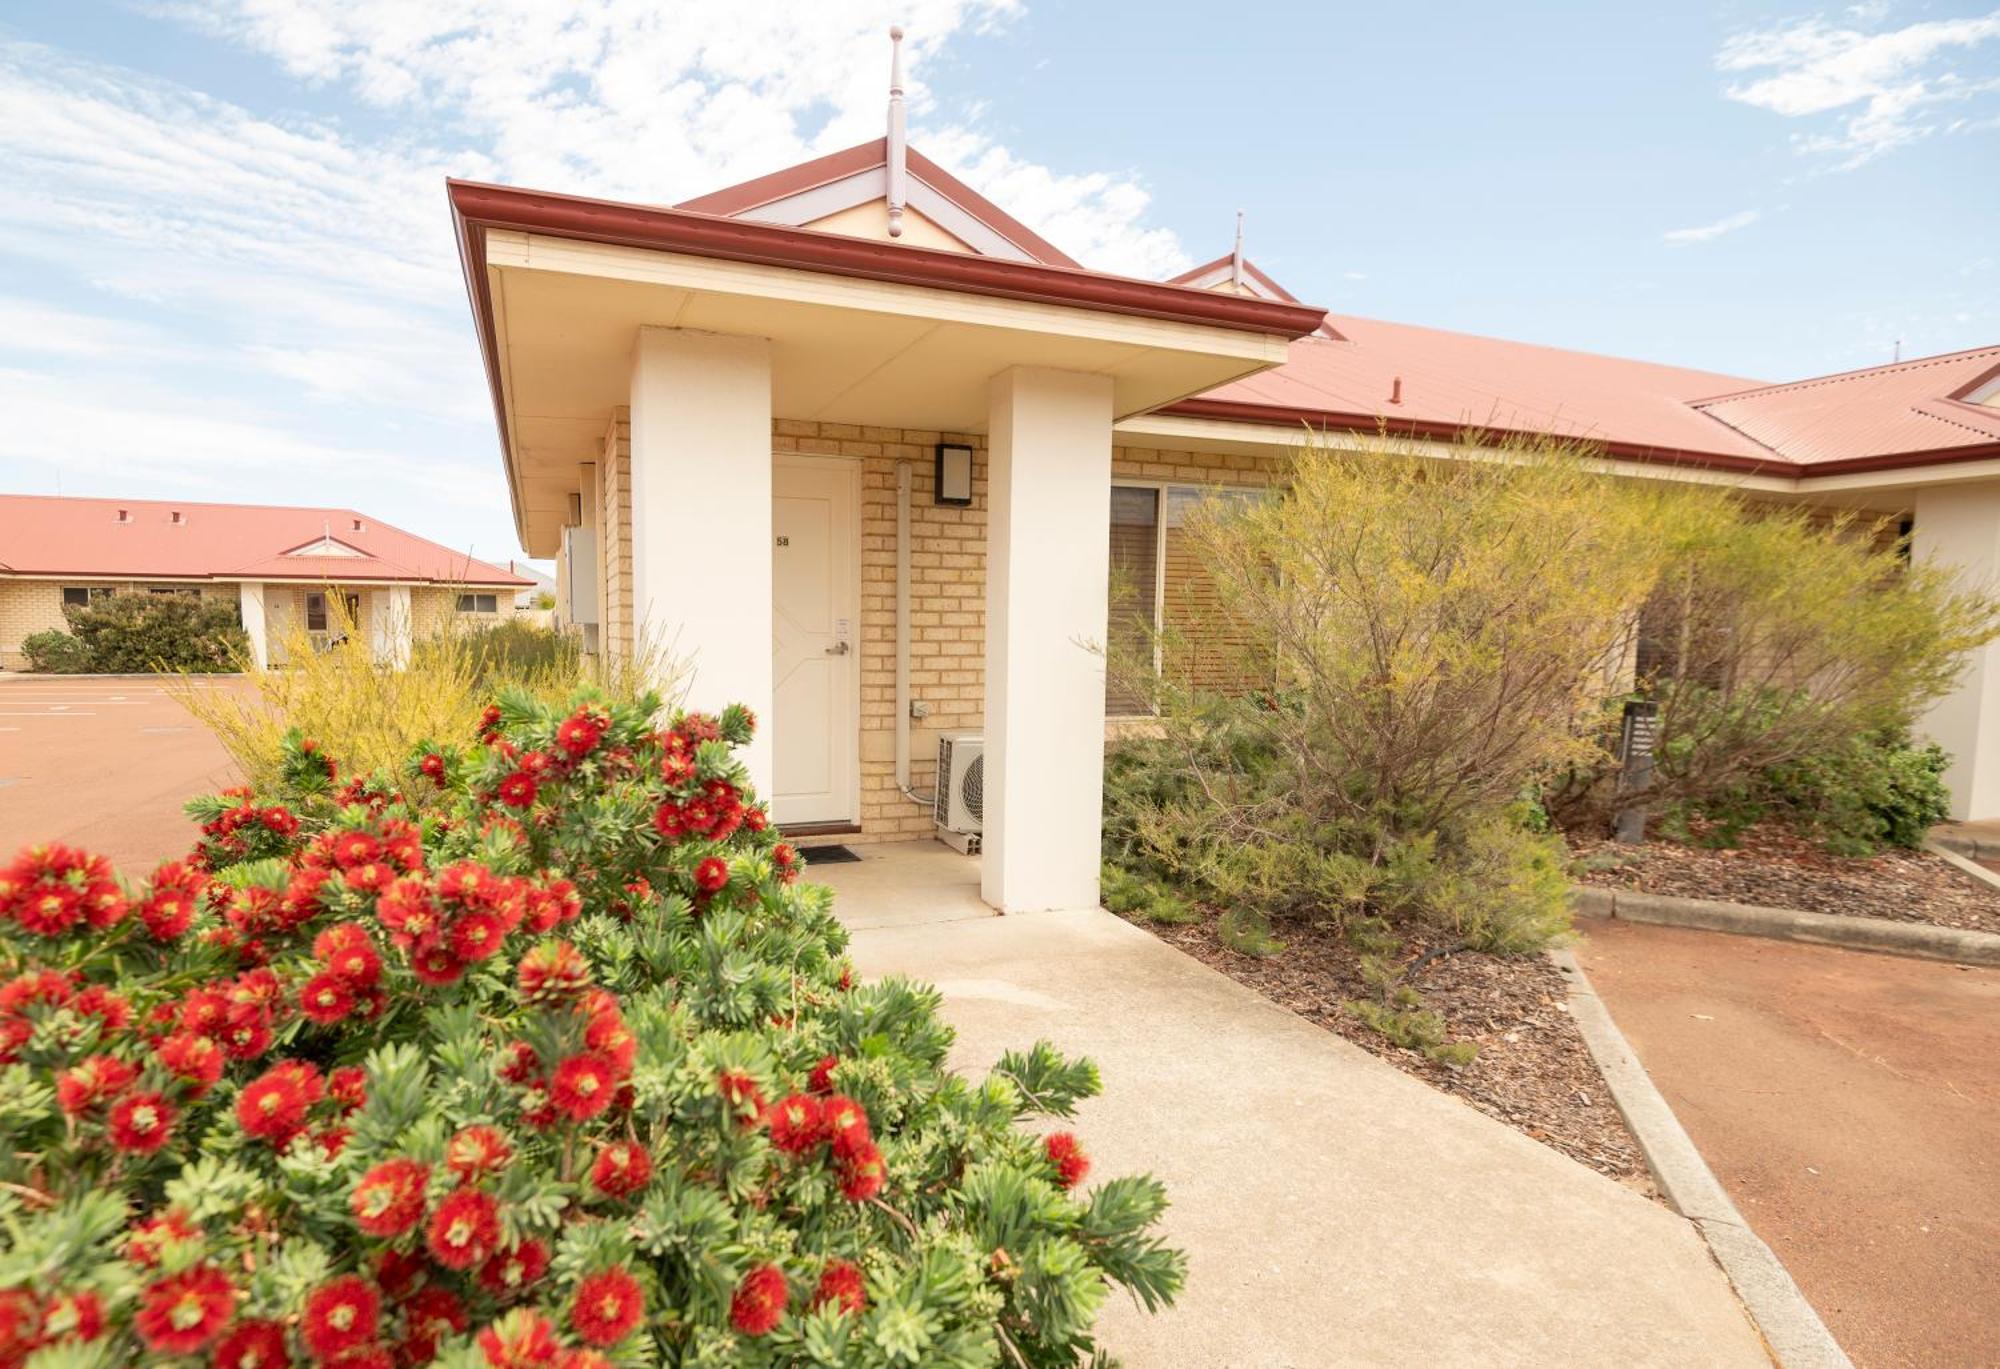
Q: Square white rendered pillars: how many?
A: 5